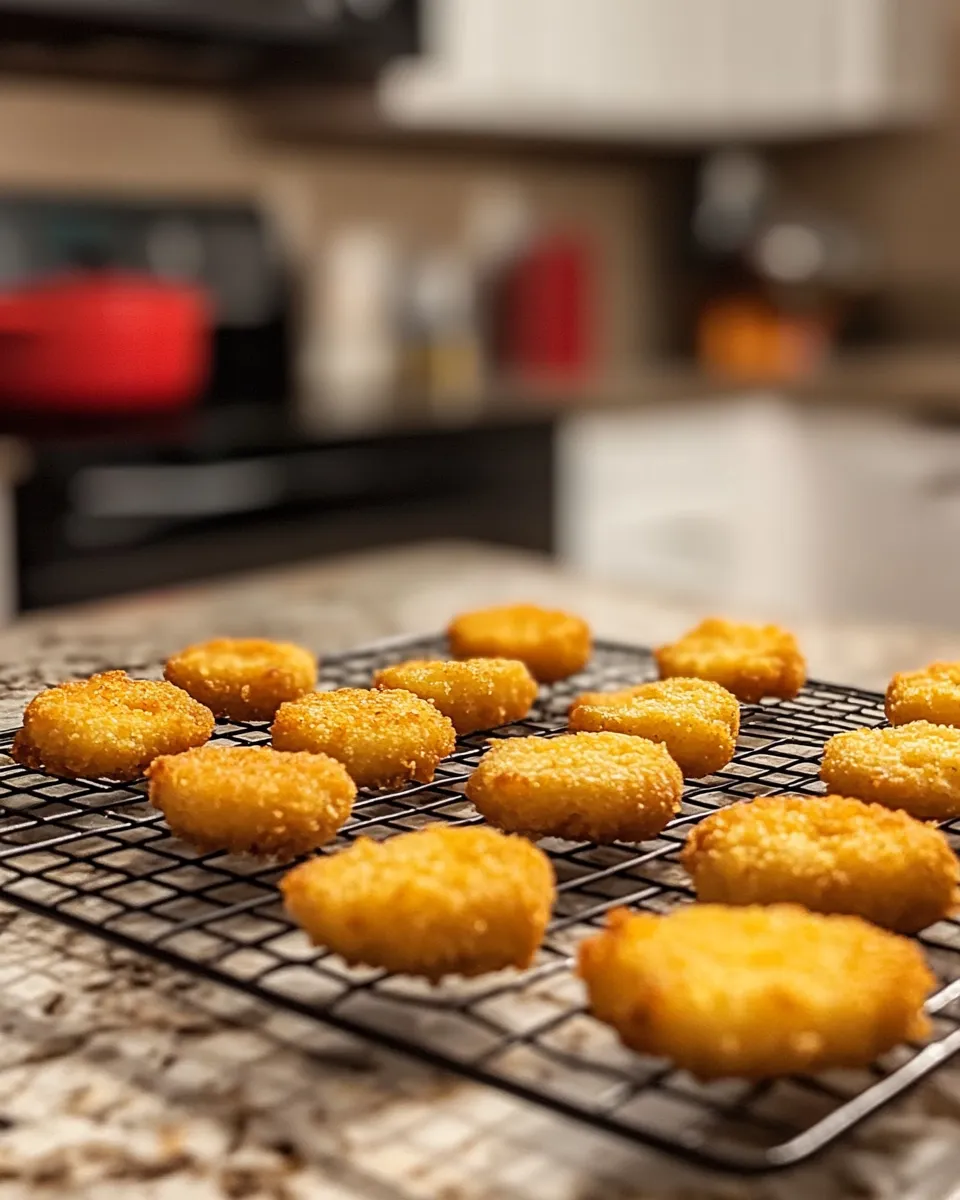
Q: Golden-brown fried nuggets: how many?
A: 14